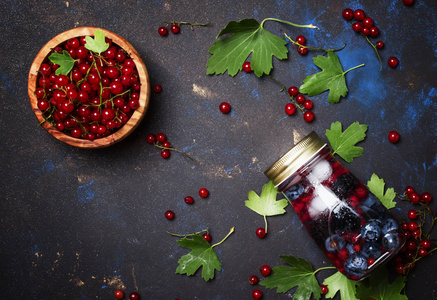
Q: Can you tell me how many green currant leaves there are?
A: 11